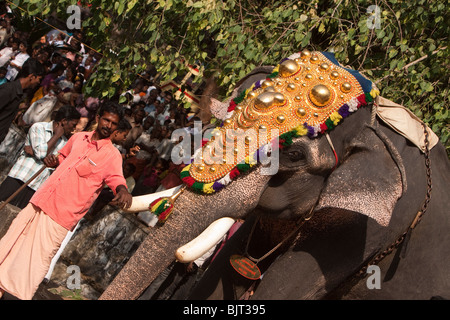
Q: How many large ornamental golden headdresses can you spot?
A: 1